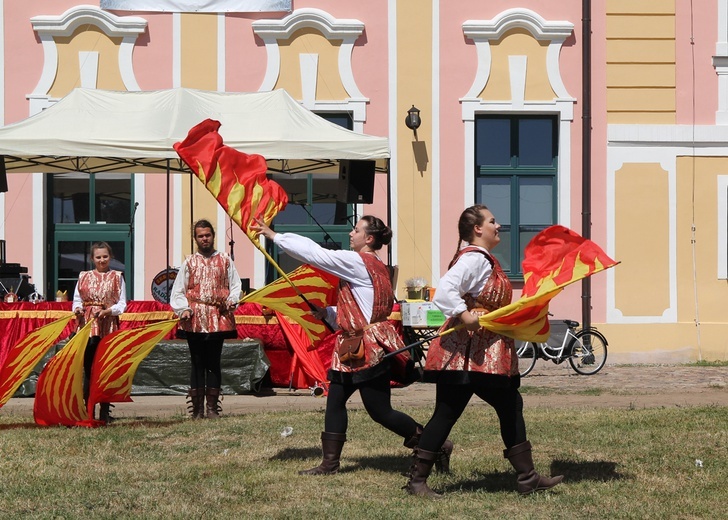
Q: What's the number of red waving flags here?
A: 6